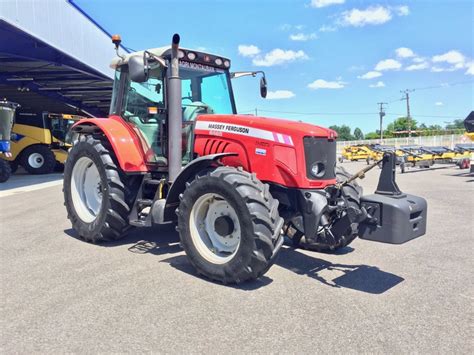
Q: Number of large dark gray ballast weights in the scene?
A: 1